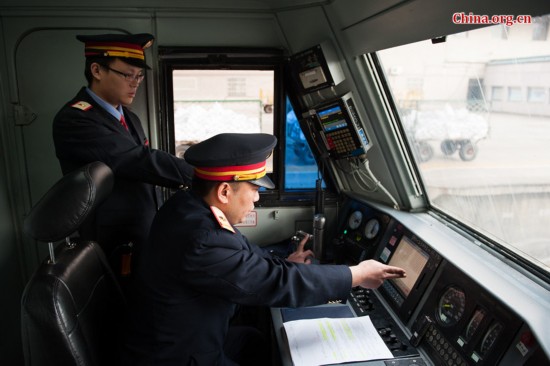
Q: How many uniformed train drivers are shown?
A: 2